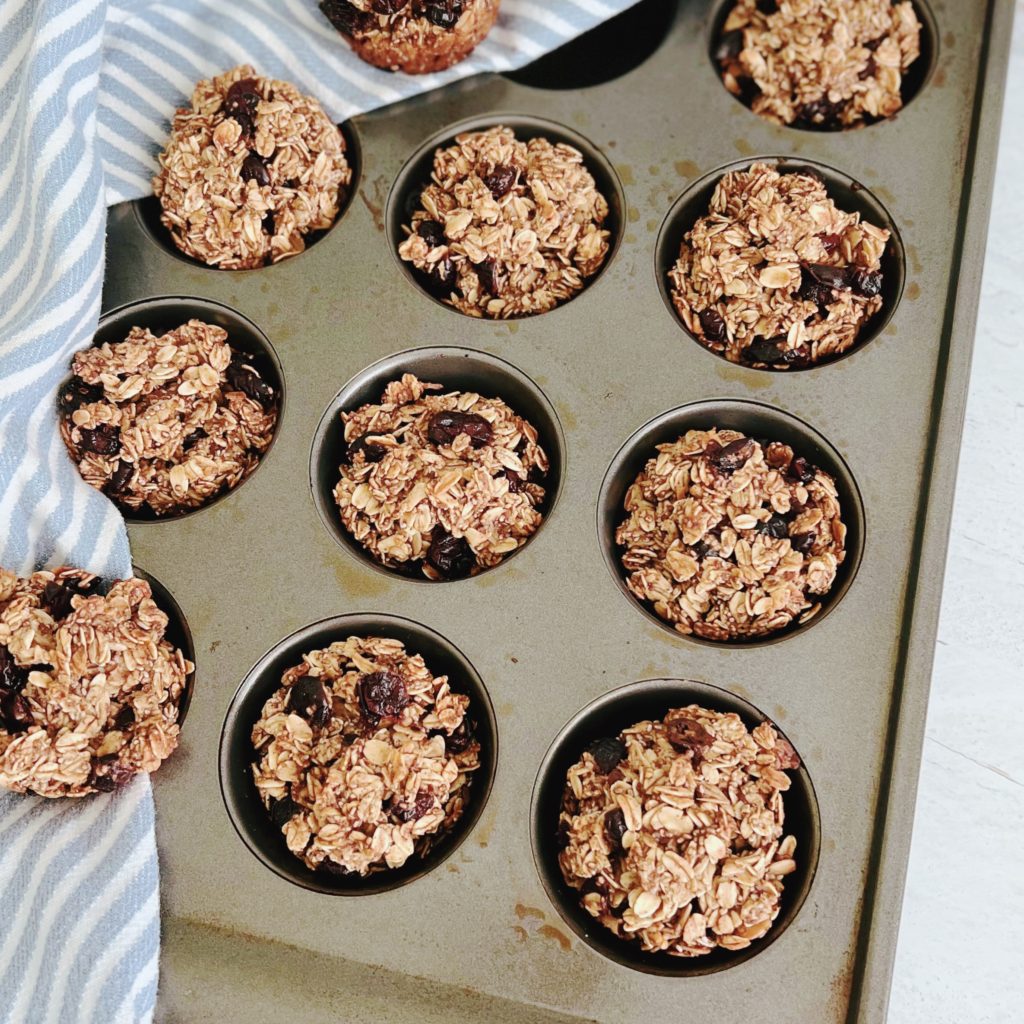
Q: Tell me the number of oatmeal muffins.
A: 11